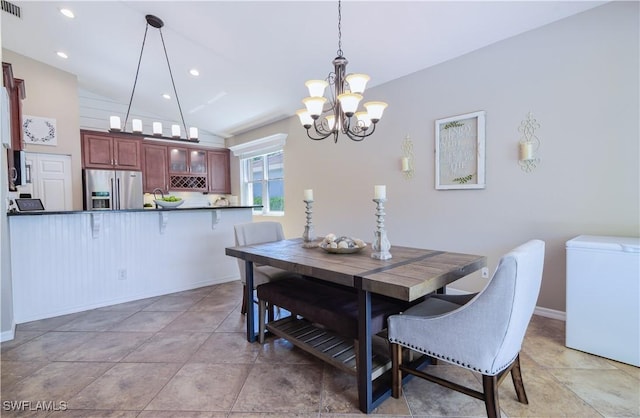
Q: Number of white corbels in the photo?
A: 3